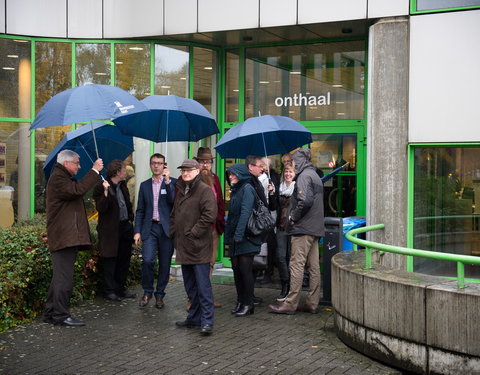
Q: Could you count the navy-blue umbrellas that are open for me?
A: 4